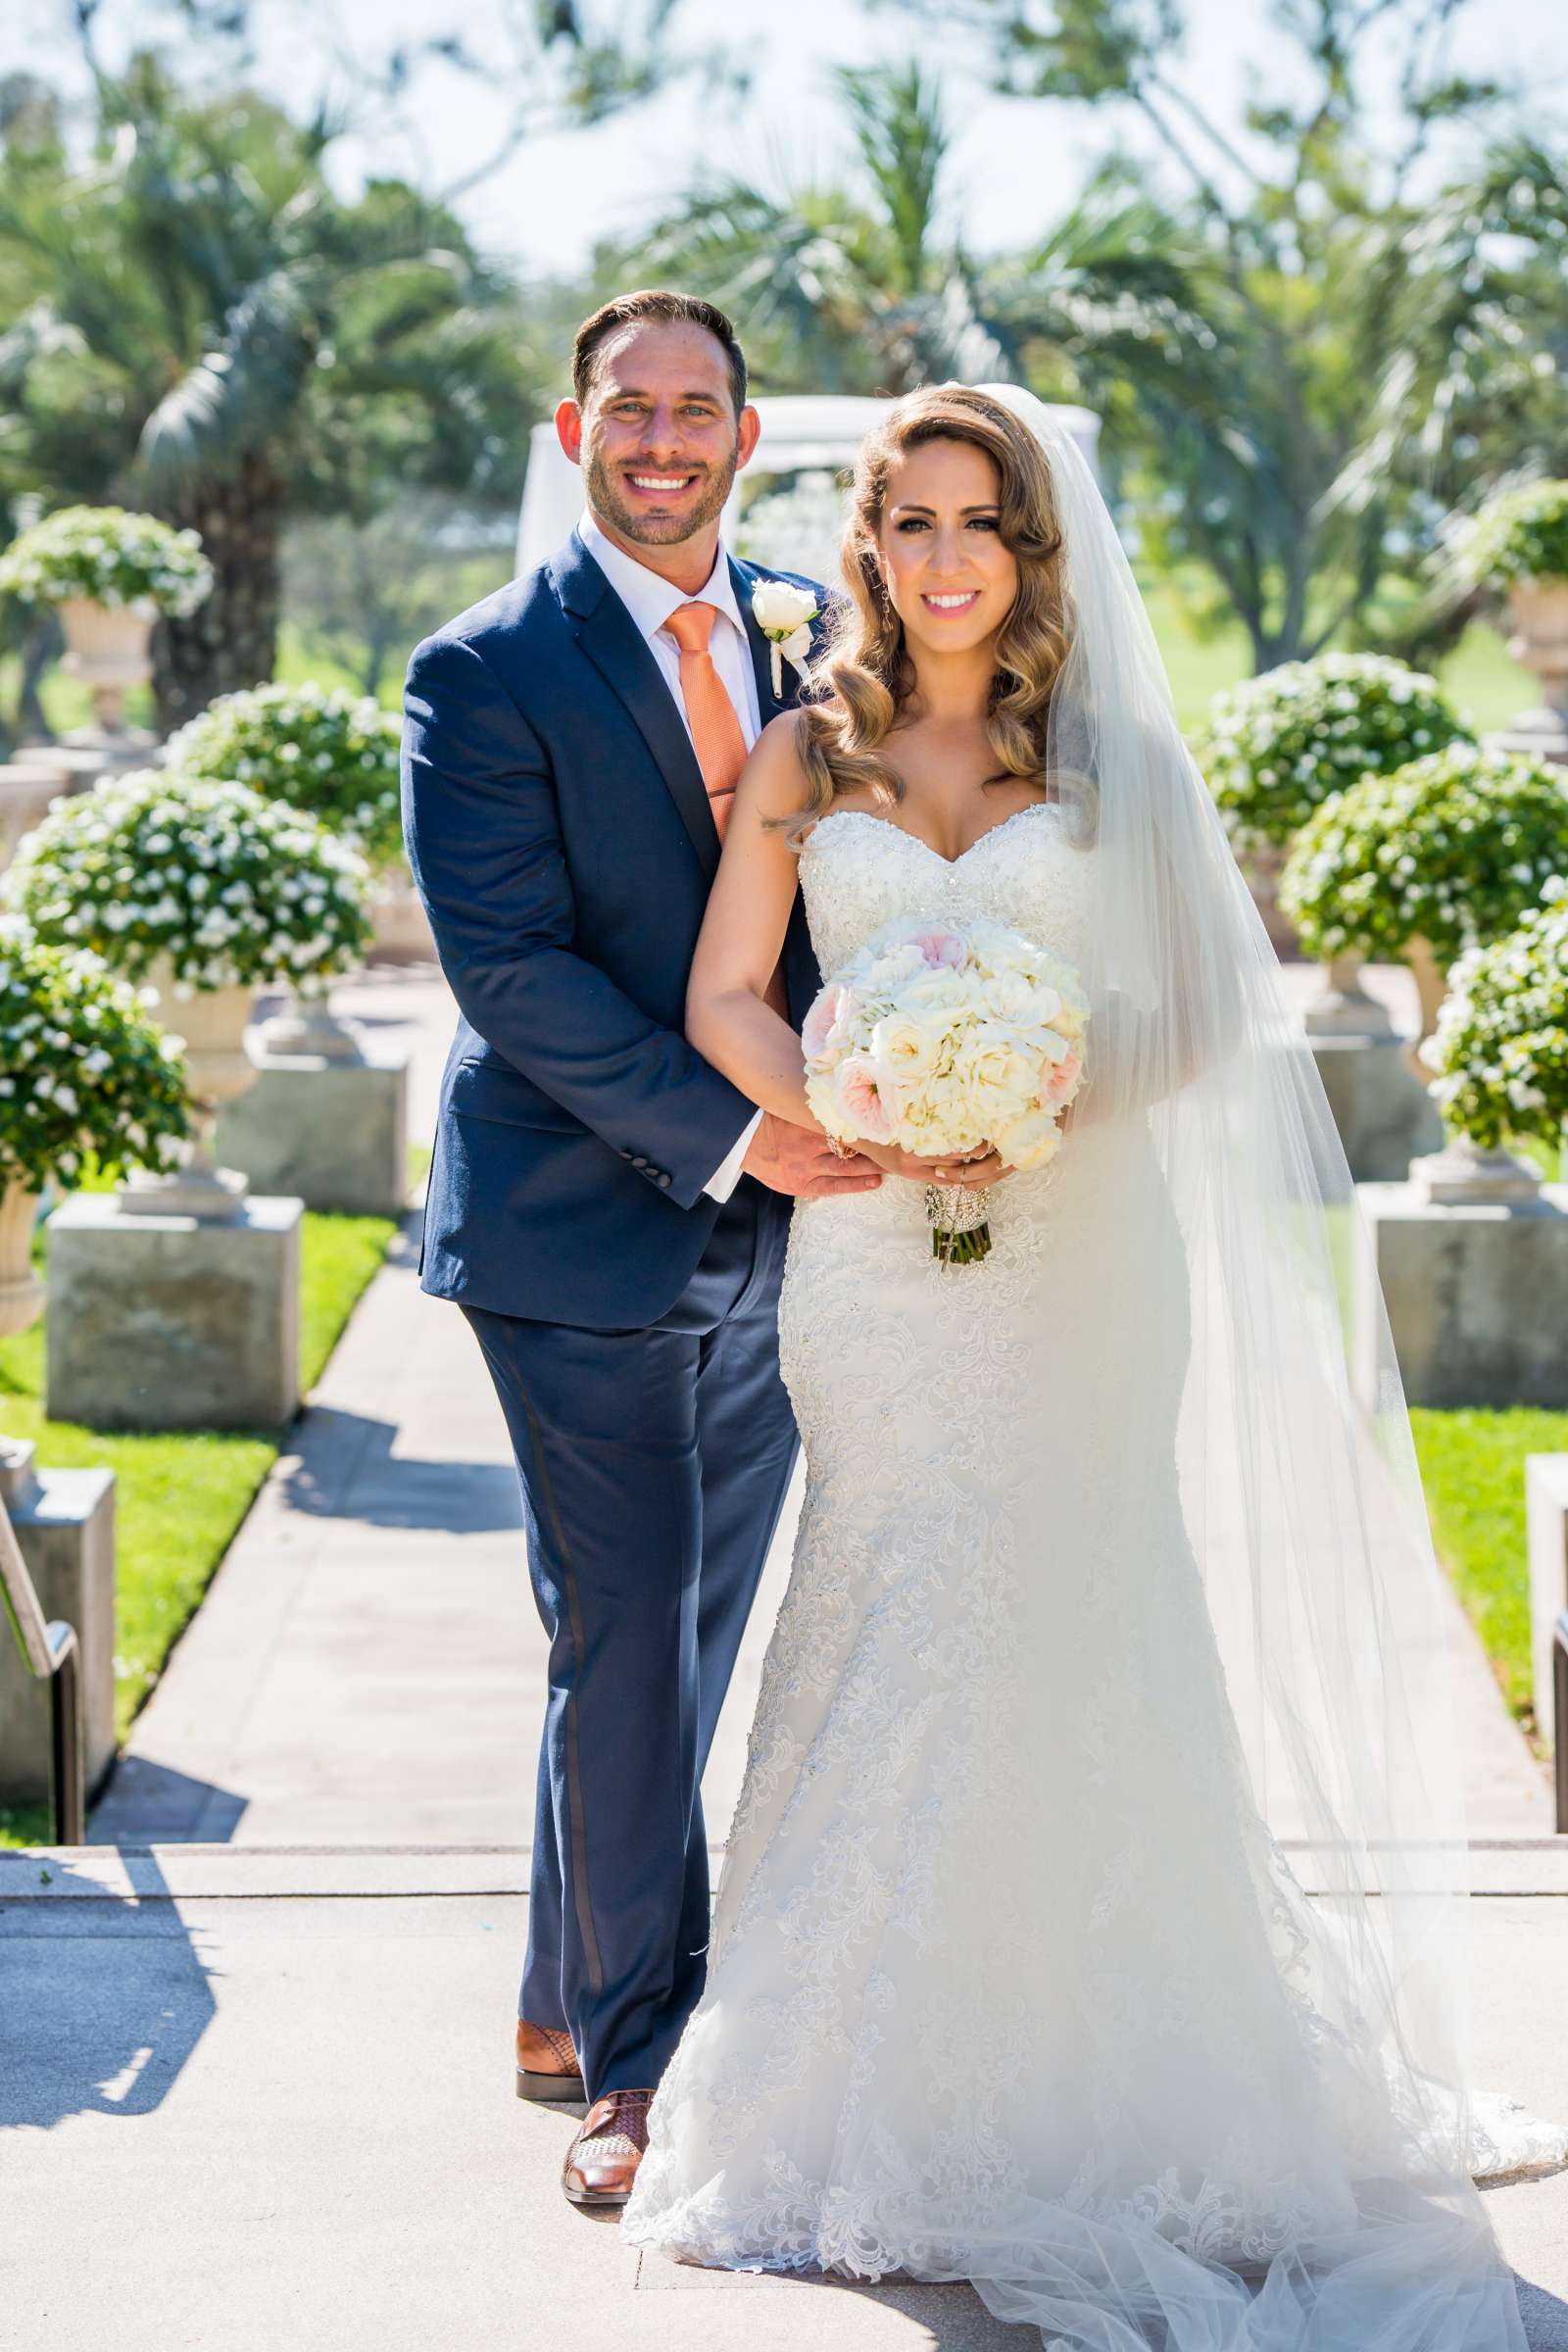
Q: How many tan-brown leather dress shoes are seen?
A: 2